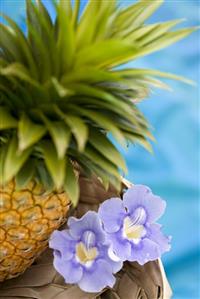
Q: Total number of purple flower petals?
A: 10